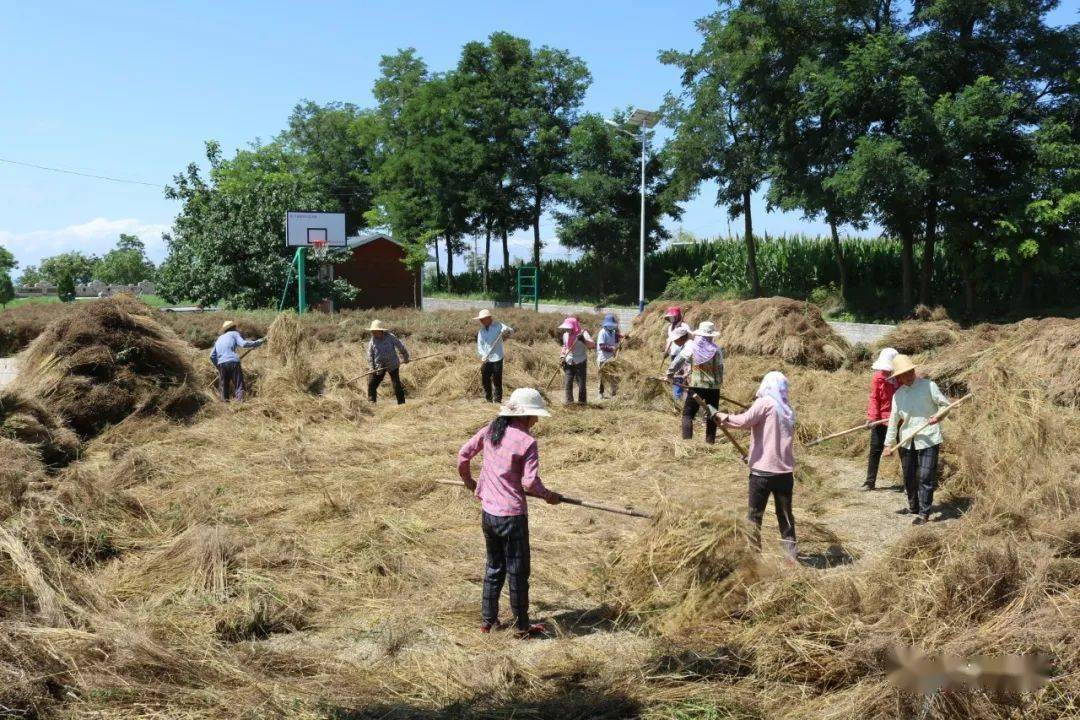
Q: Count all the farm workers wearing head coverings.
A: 12